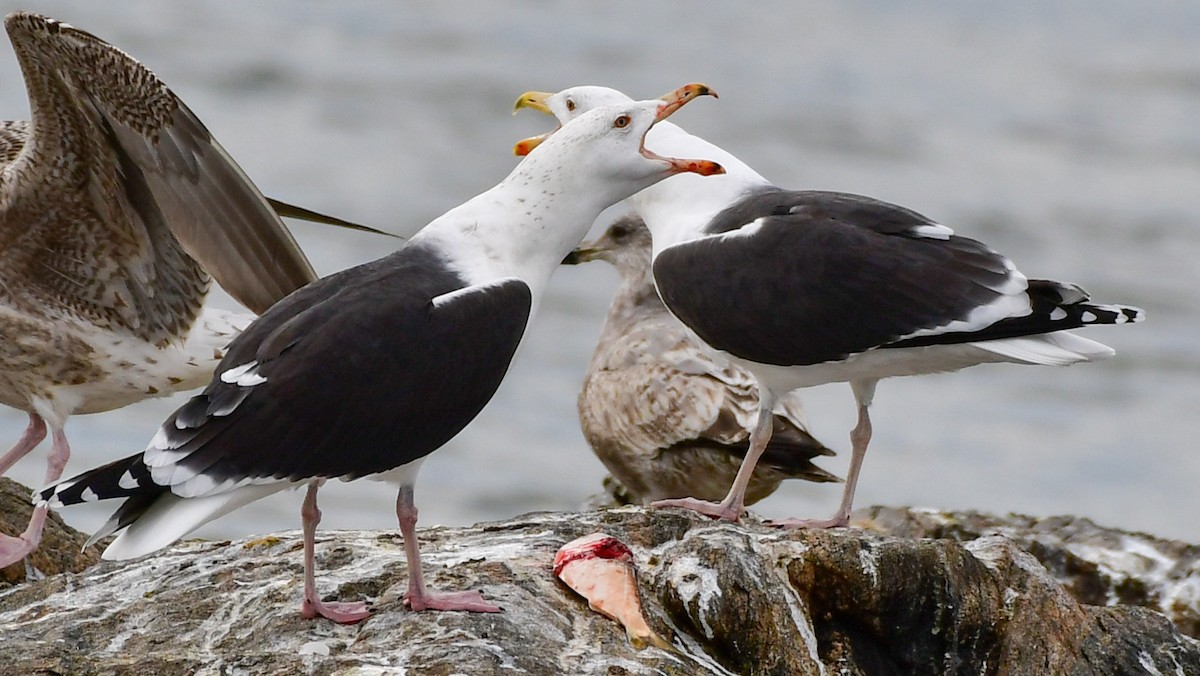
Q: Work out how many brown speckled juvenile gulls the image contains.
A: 2